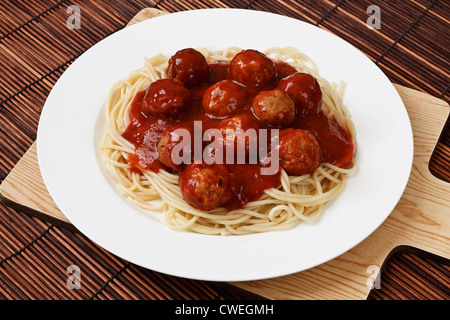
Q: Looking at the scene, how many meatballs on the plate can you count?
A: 10